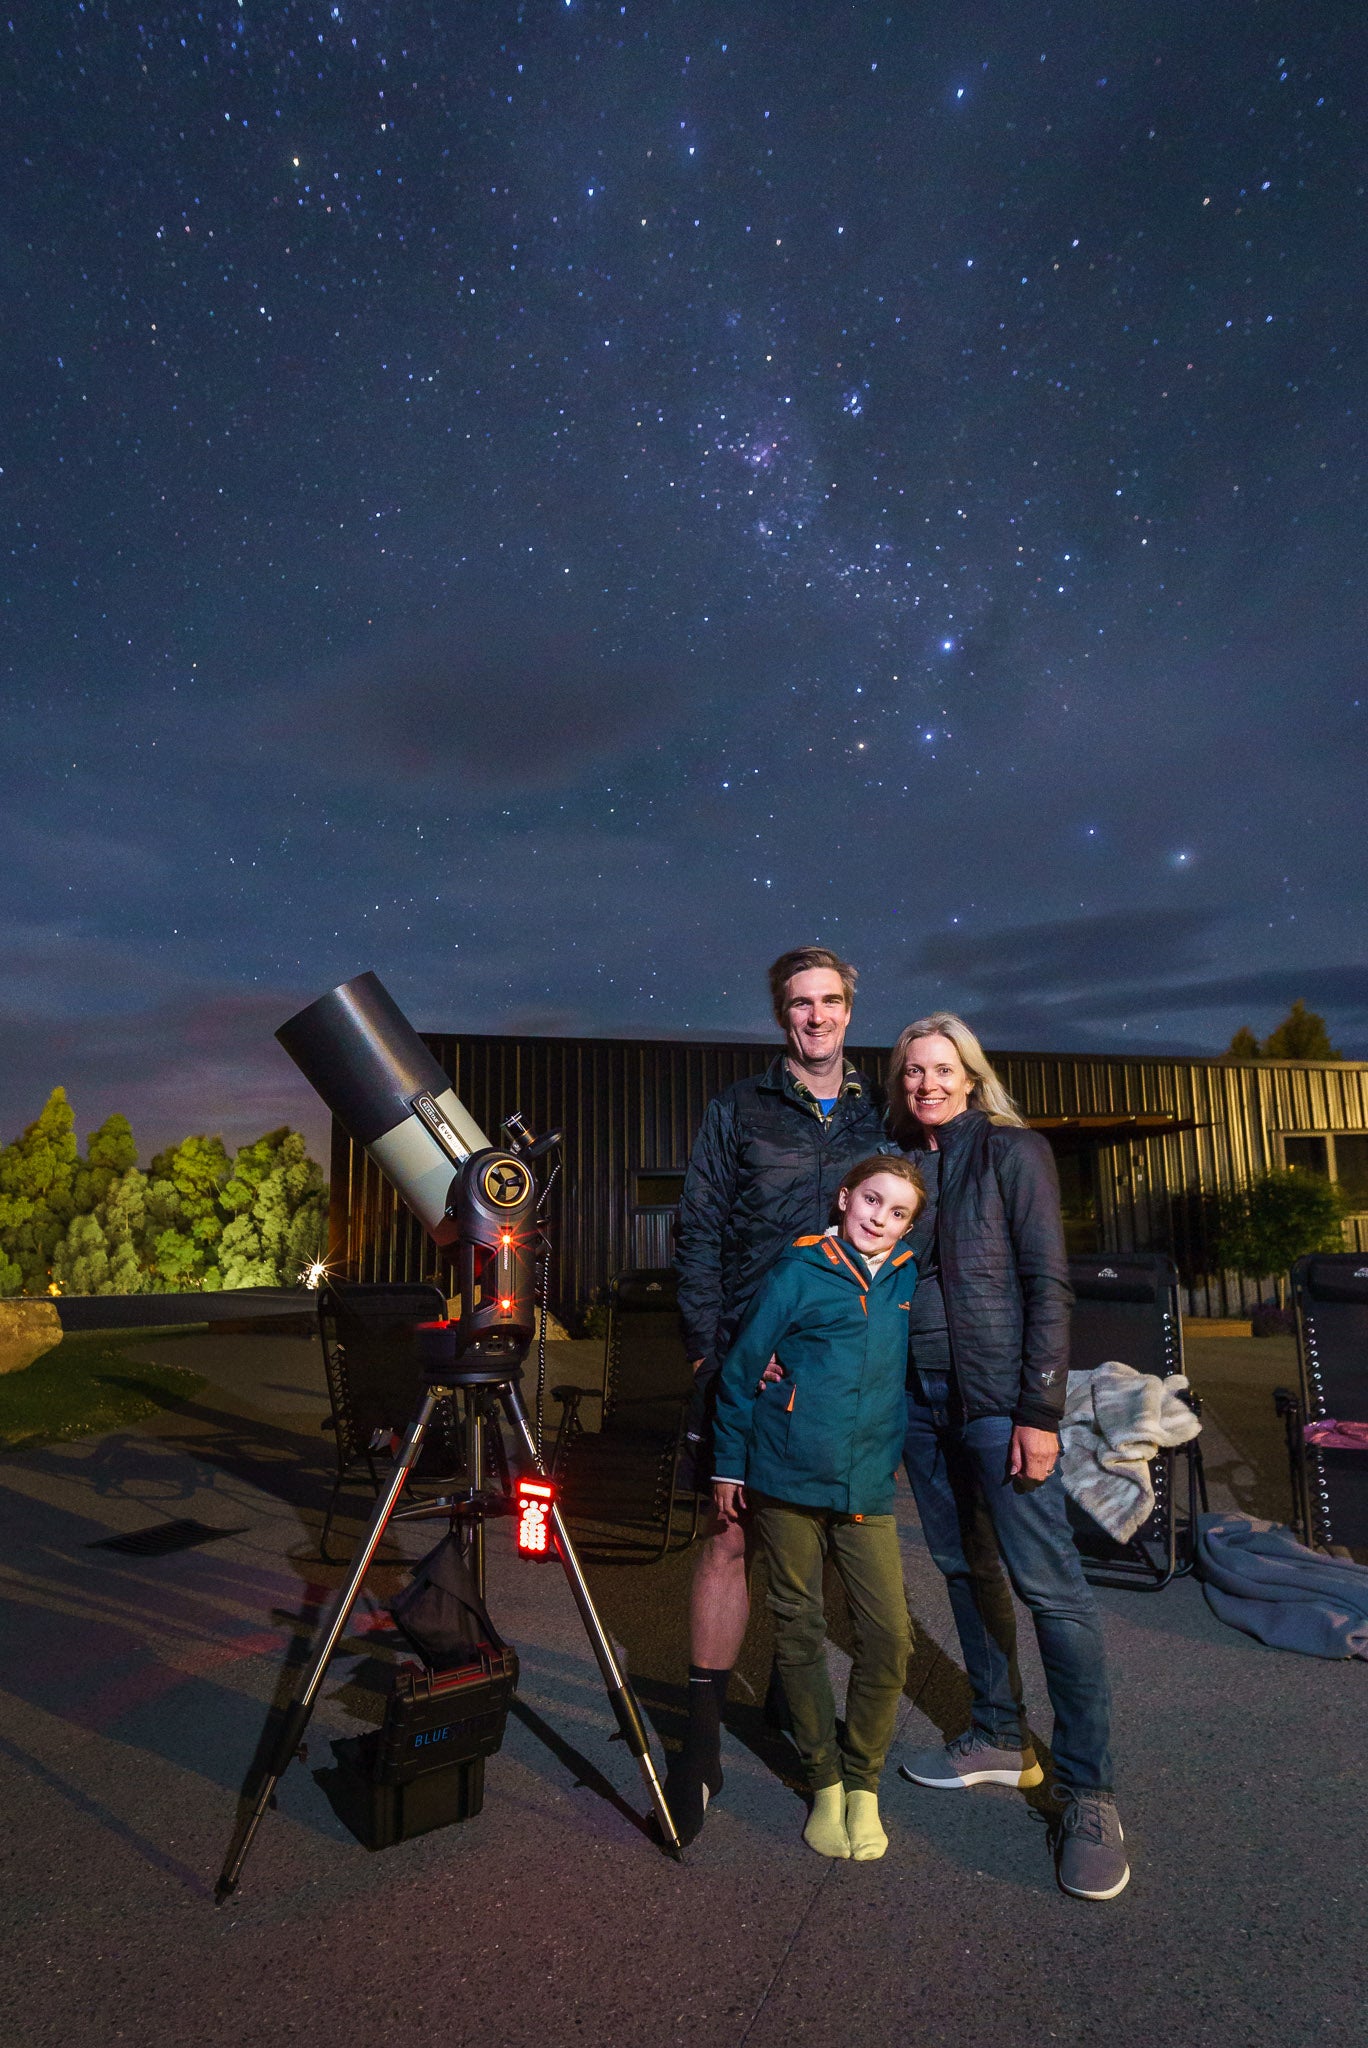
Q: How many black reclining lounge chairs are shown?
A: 4